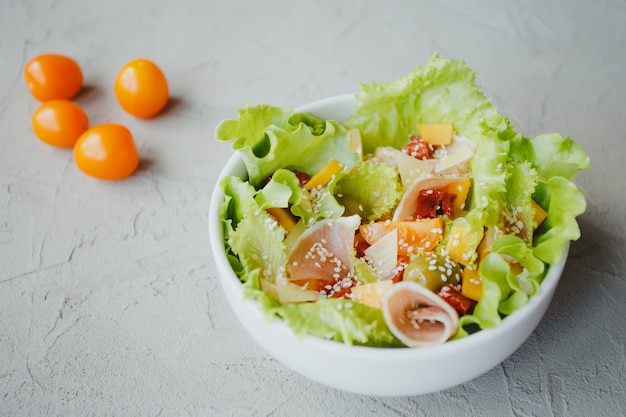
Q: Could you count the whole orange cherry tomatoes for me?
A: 4